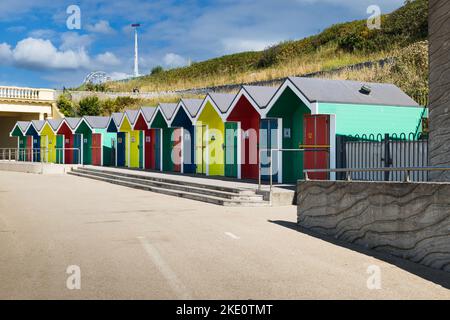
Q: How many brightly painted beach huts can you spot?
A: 13